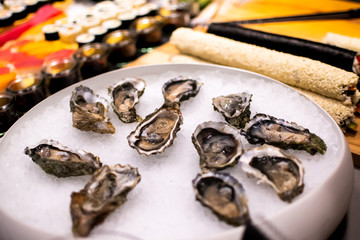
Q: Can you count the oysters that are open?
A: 11